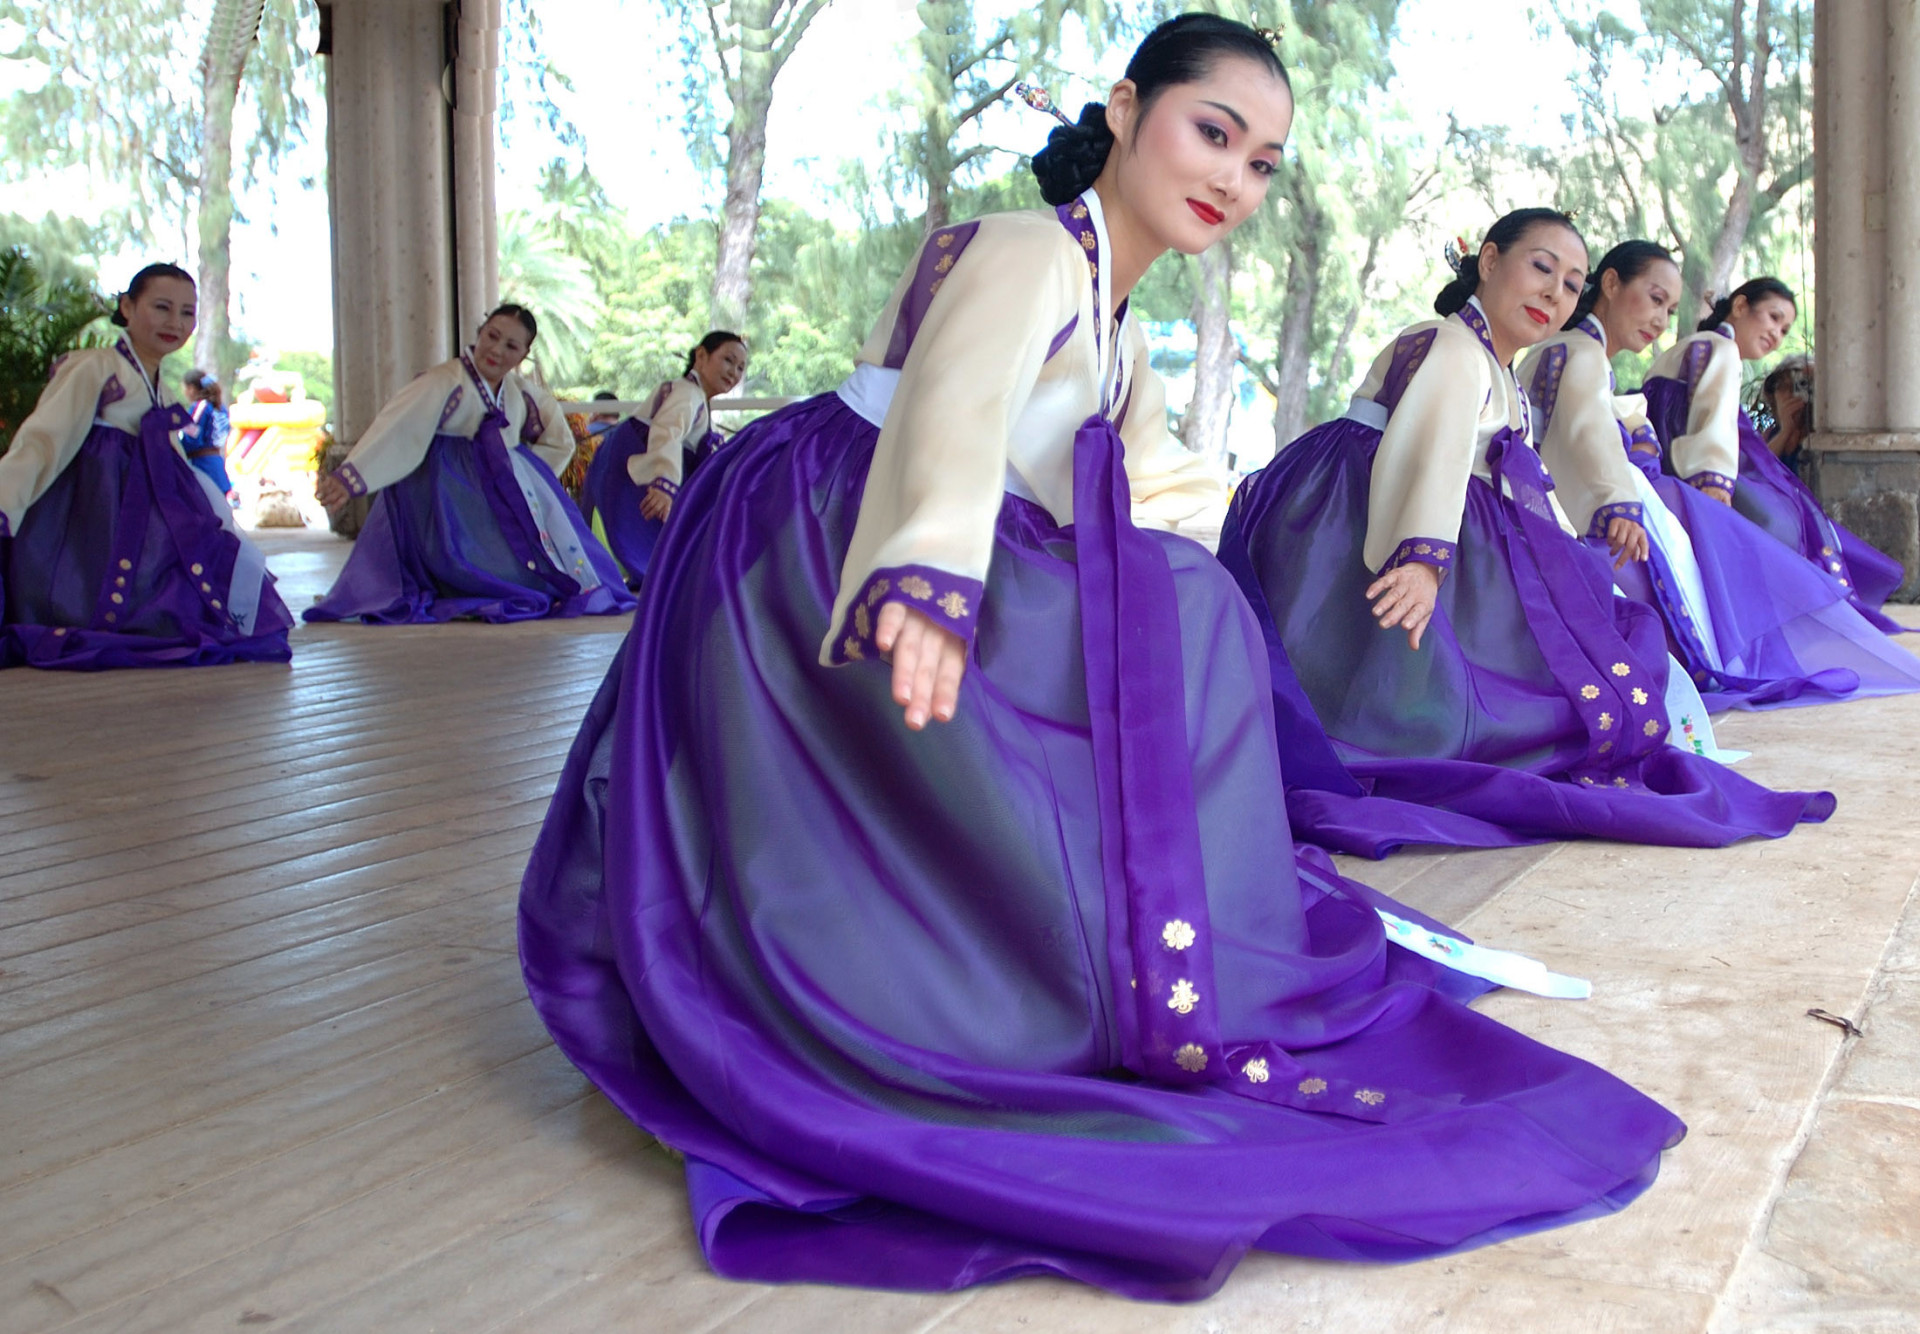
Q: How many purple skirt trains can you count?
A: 7